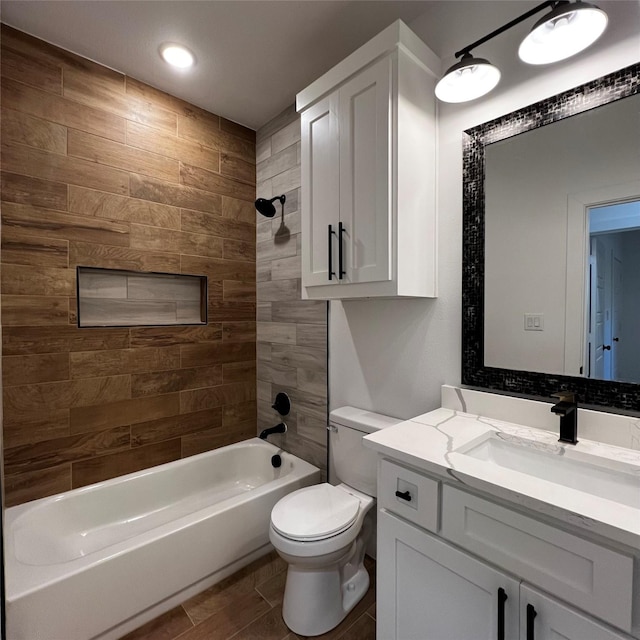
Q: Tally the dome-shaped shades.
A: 2